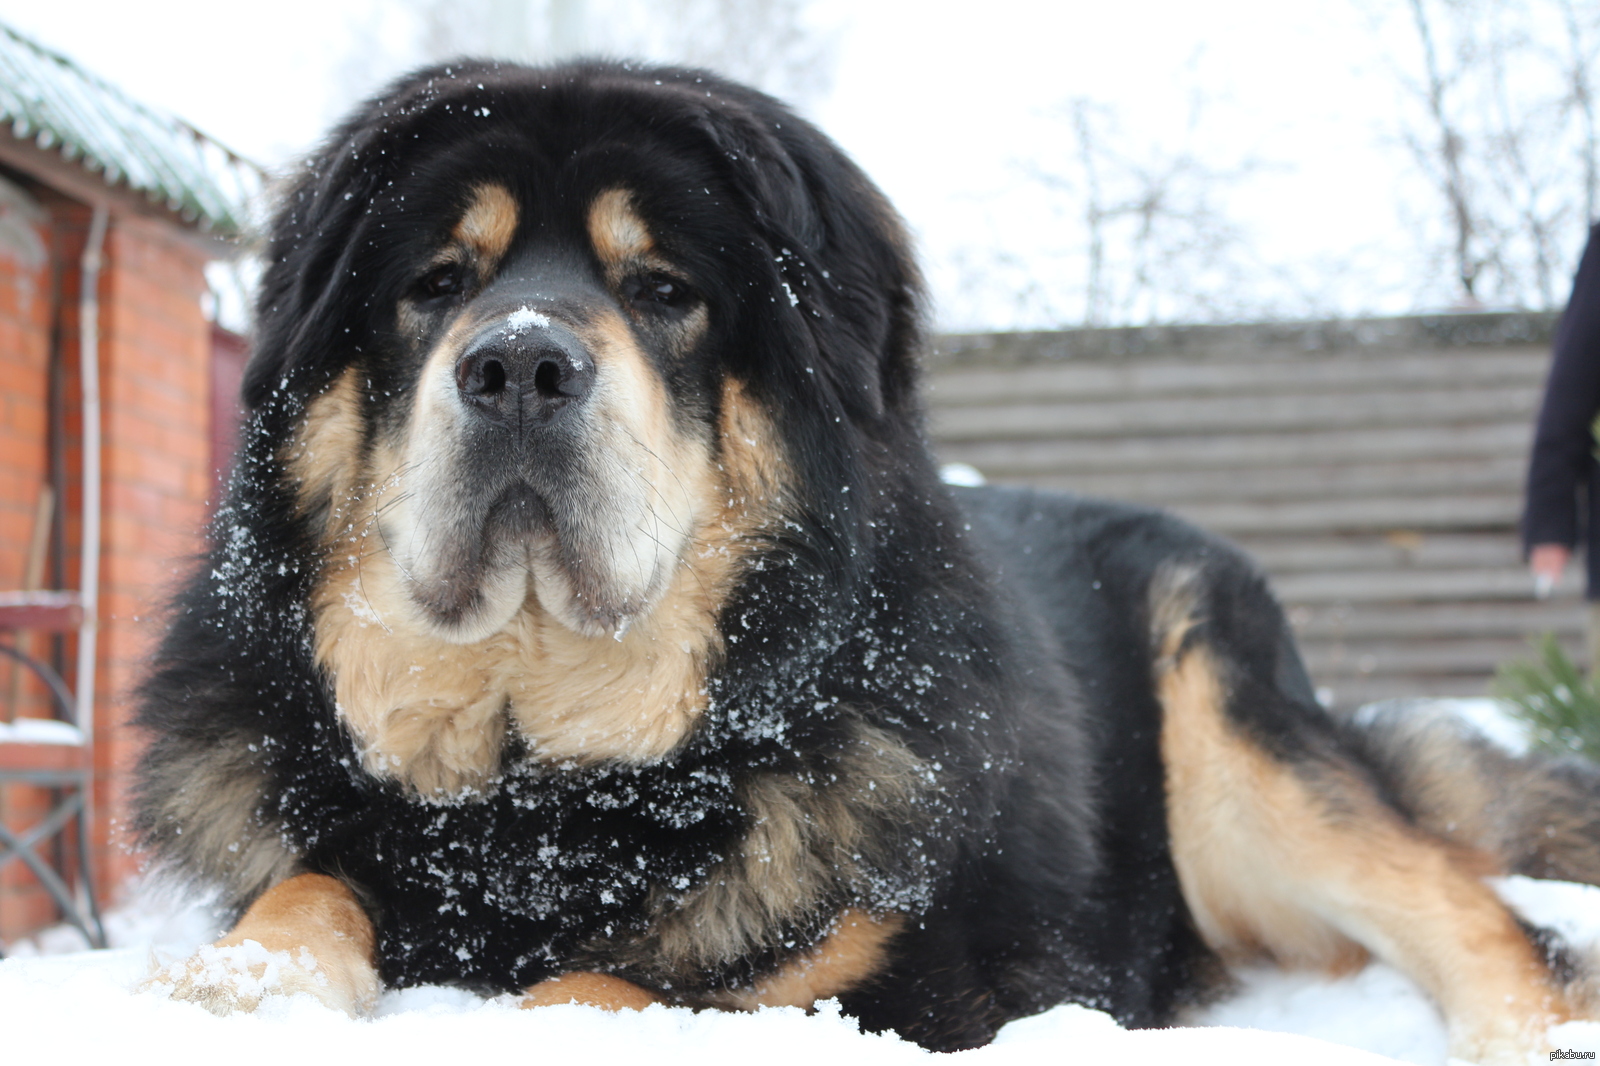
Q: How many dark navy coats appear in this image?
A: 1